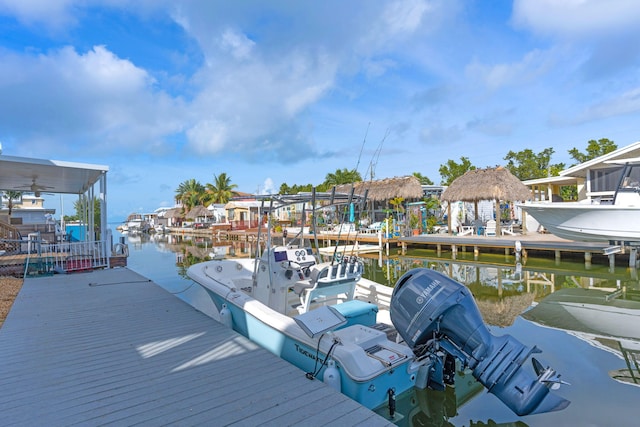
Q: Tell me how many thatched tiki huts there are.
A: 4